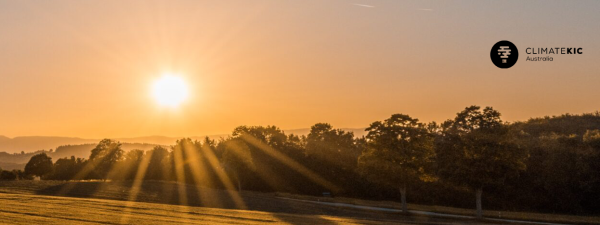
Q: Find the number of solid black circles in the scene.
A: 1